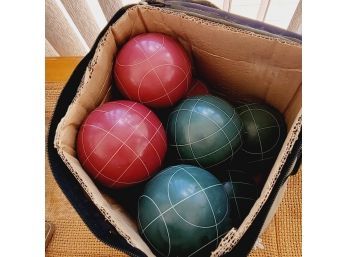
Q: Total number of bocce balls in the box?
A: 7